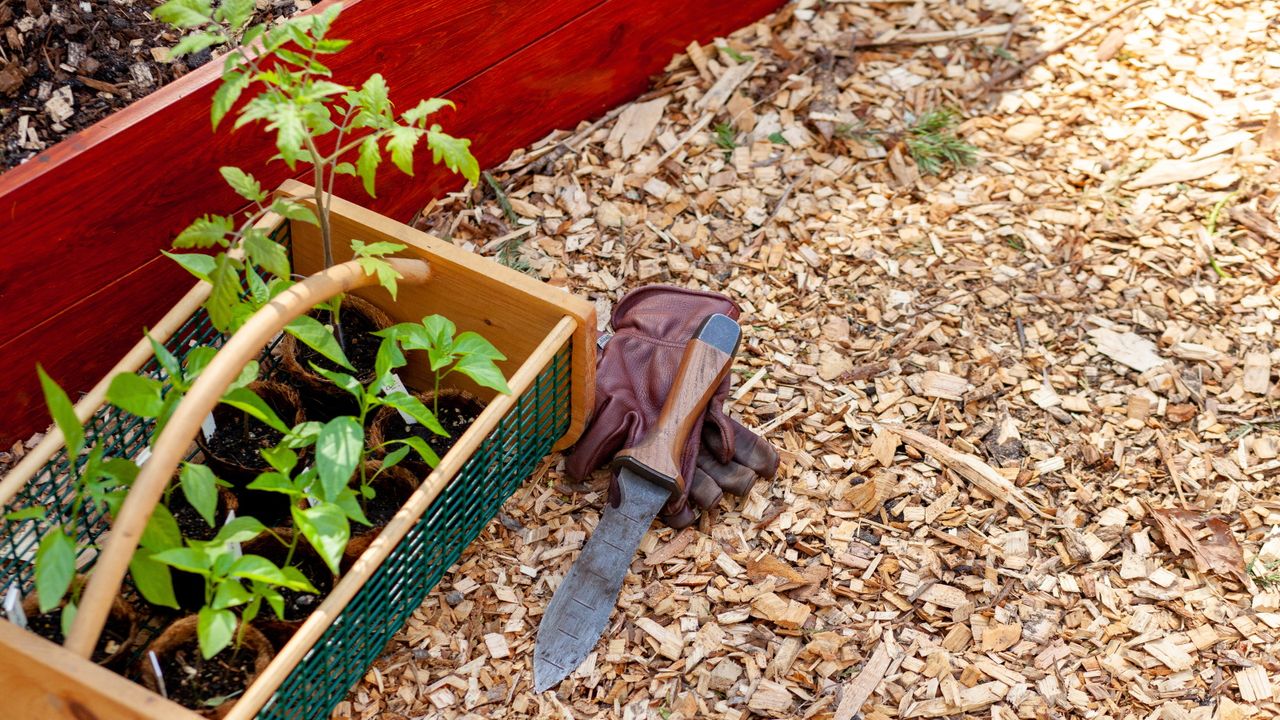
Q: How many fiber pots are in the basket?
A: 8